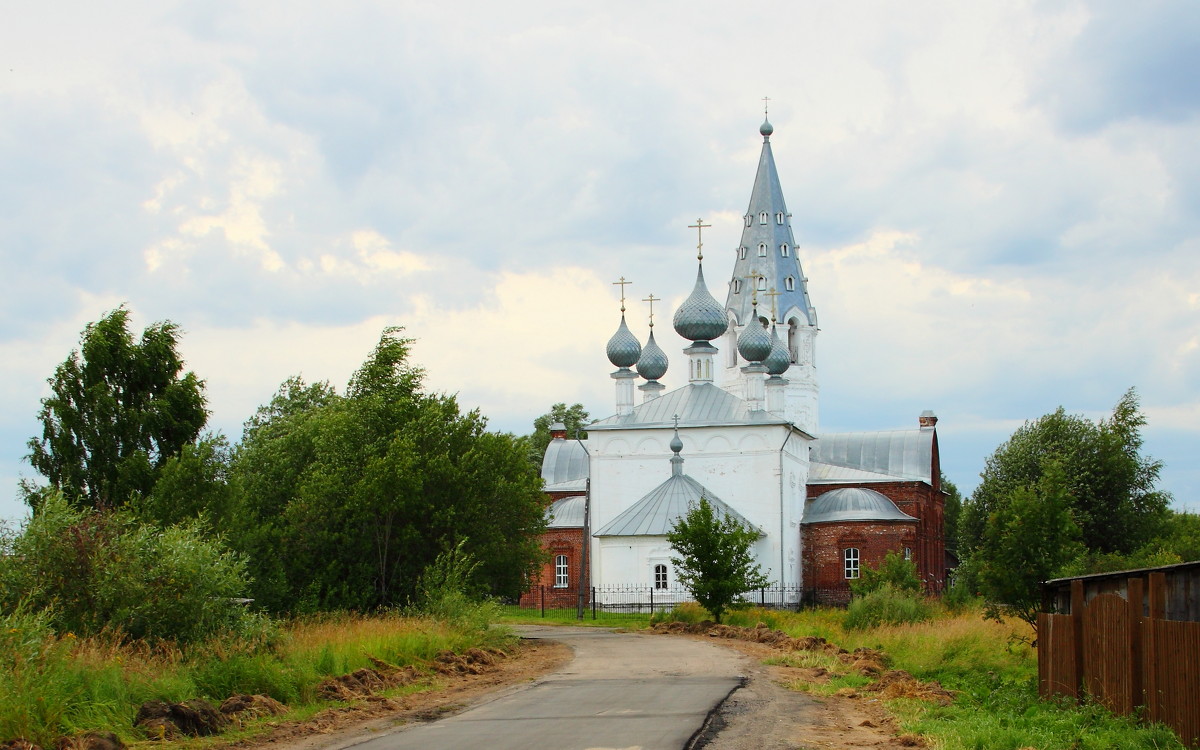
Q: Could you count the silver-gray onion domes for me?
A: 7